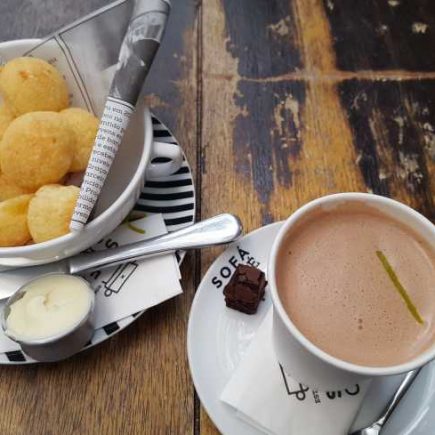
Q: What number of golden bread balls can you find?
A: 7